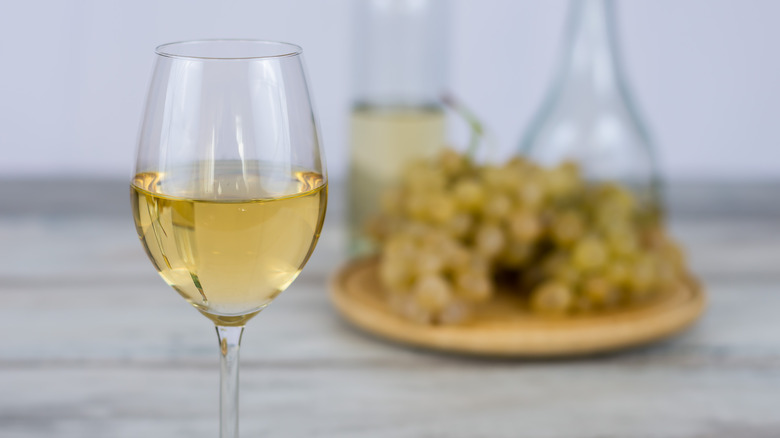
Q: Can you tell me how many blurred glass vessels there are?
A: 2